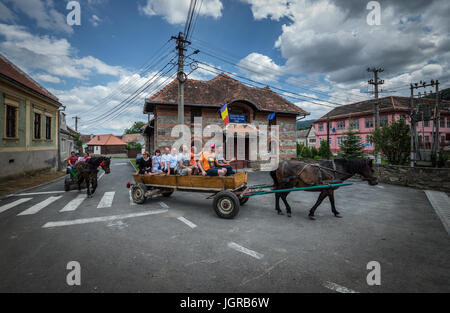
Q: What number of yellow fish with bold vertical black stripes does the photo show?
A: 0